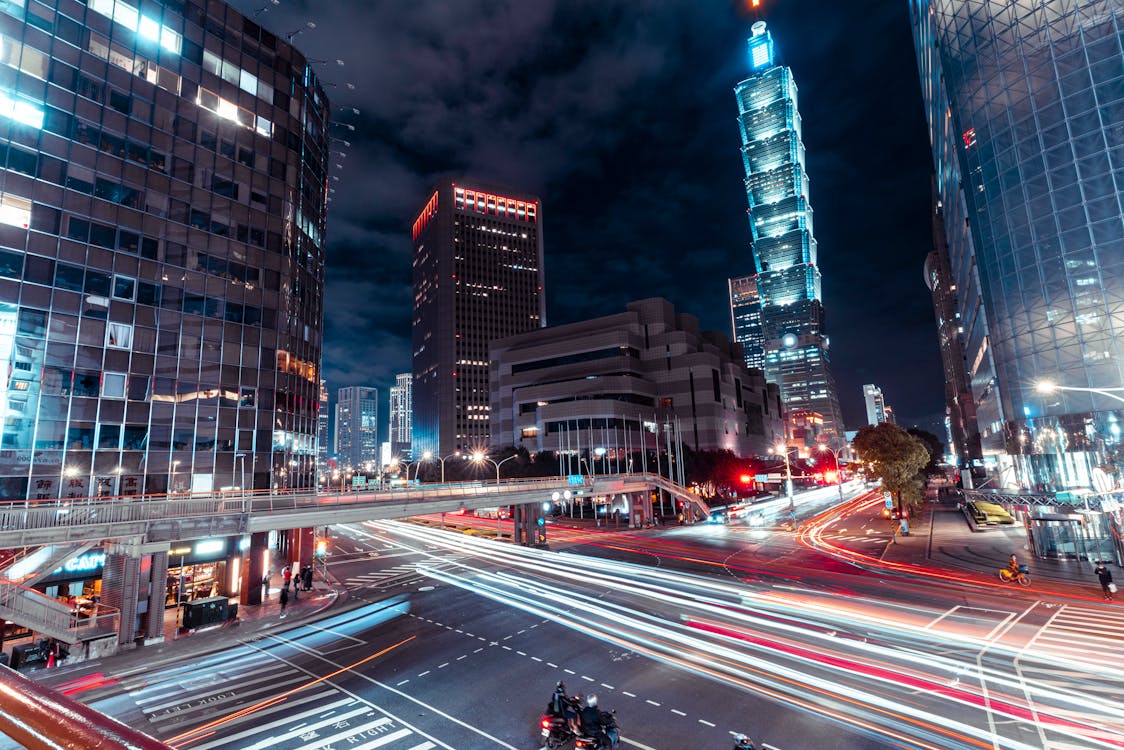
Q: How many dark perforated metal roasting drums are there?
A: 0